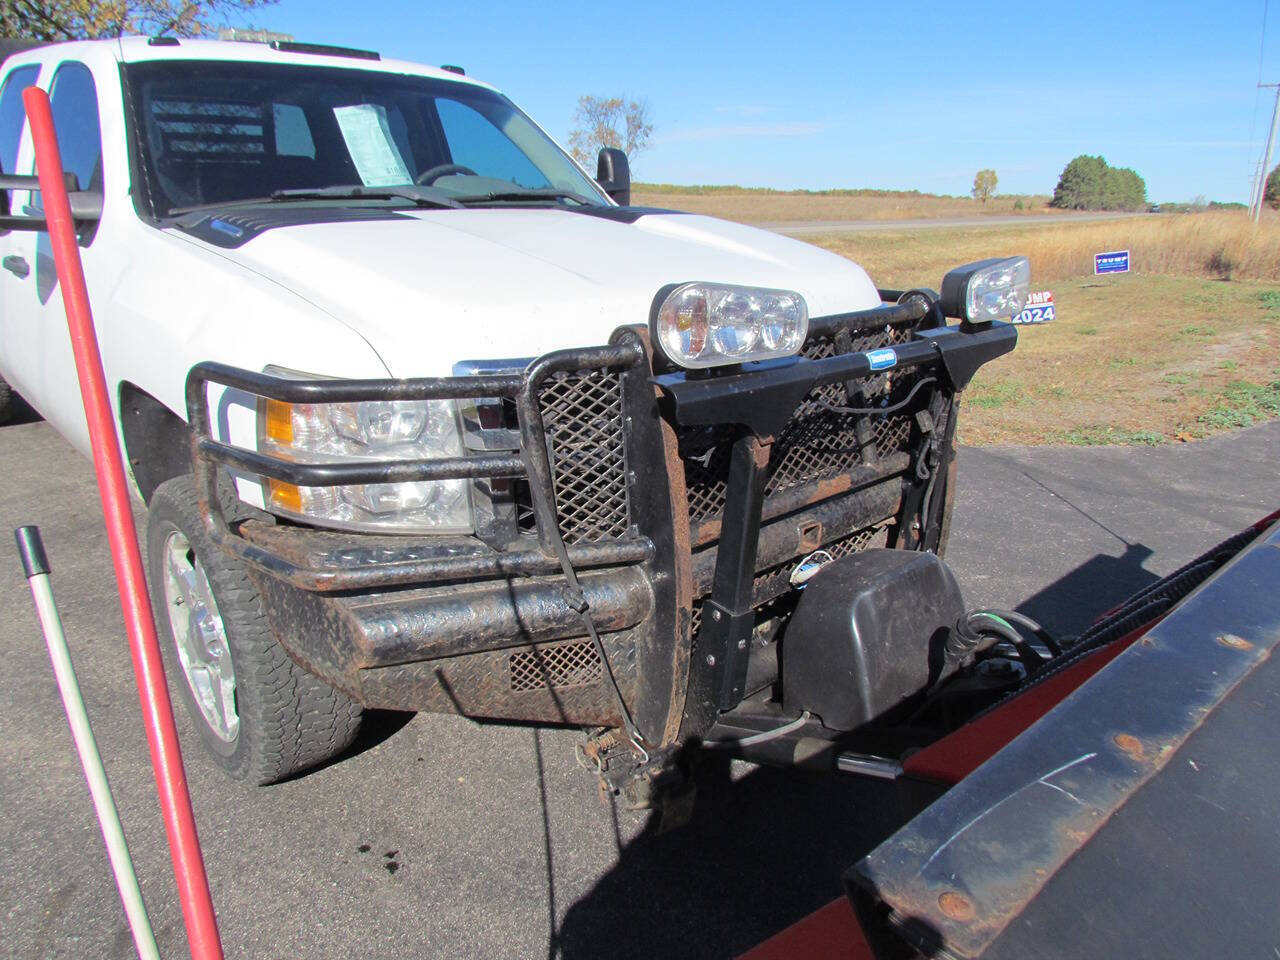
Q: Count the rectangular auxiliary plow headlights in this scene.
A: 2